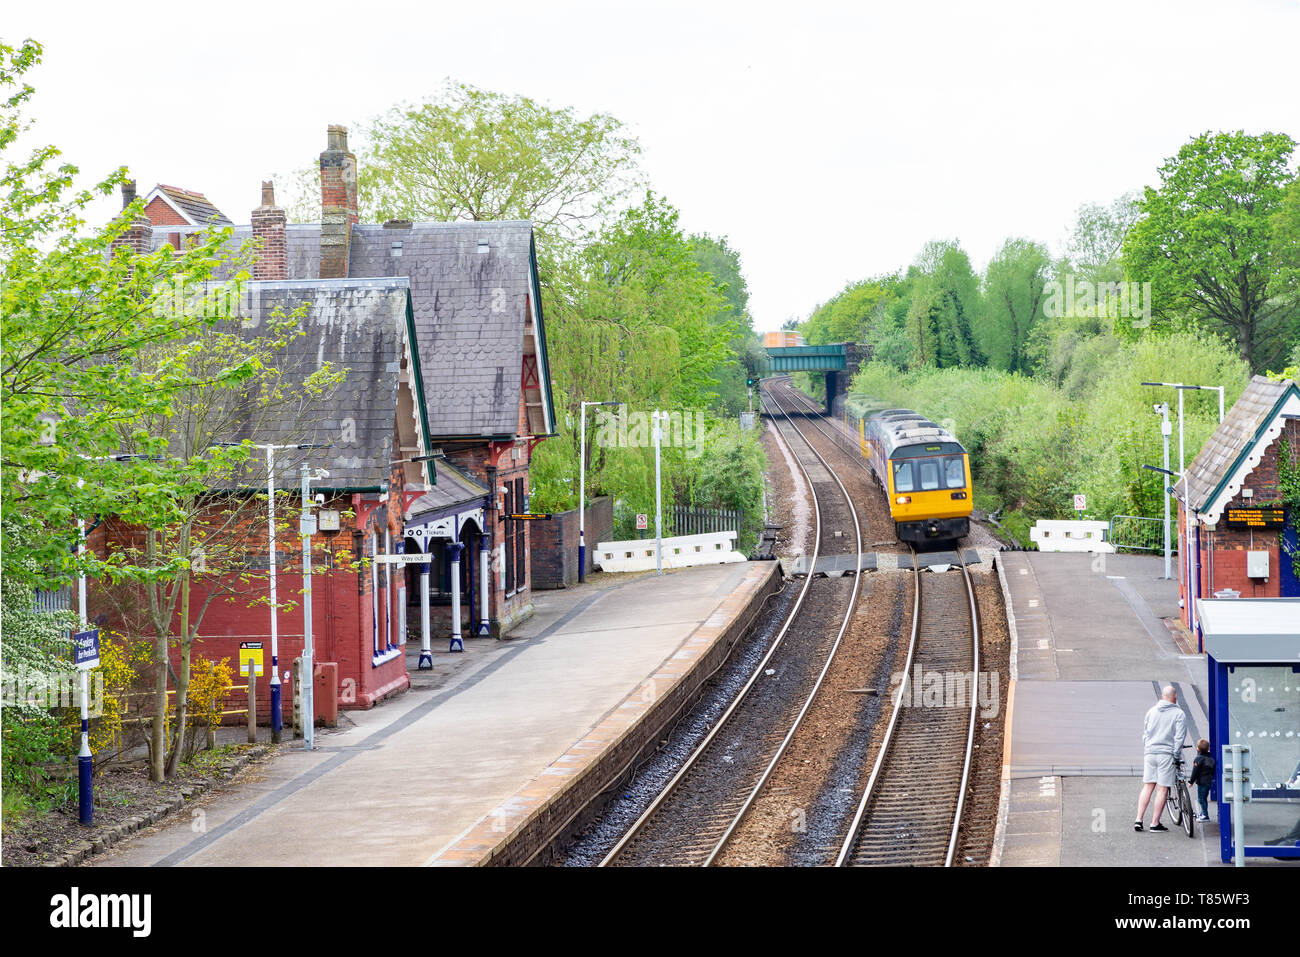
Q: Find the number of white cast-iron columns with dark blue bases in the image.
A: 3